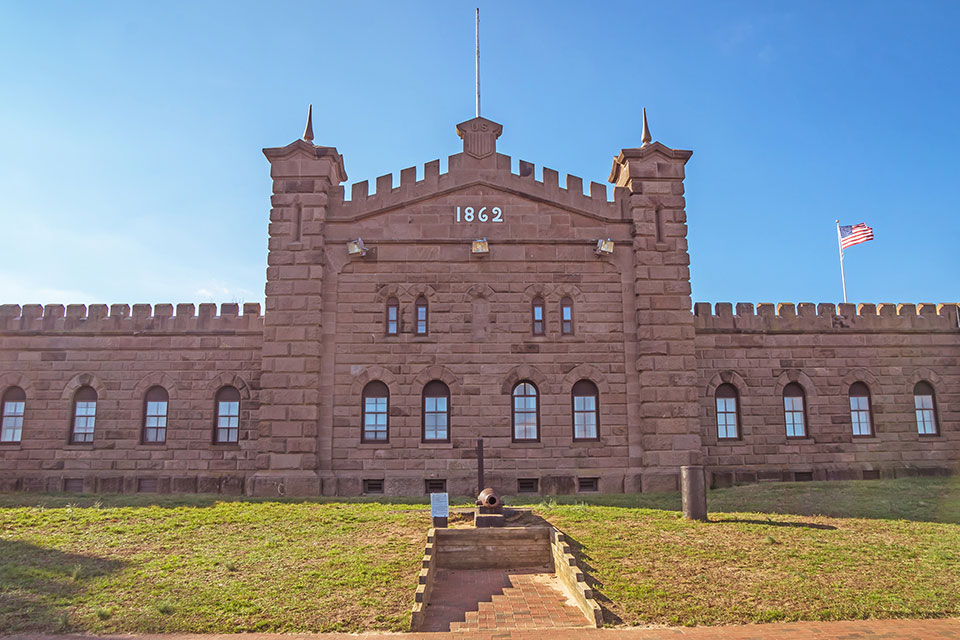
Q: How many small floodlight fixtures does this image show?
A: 3